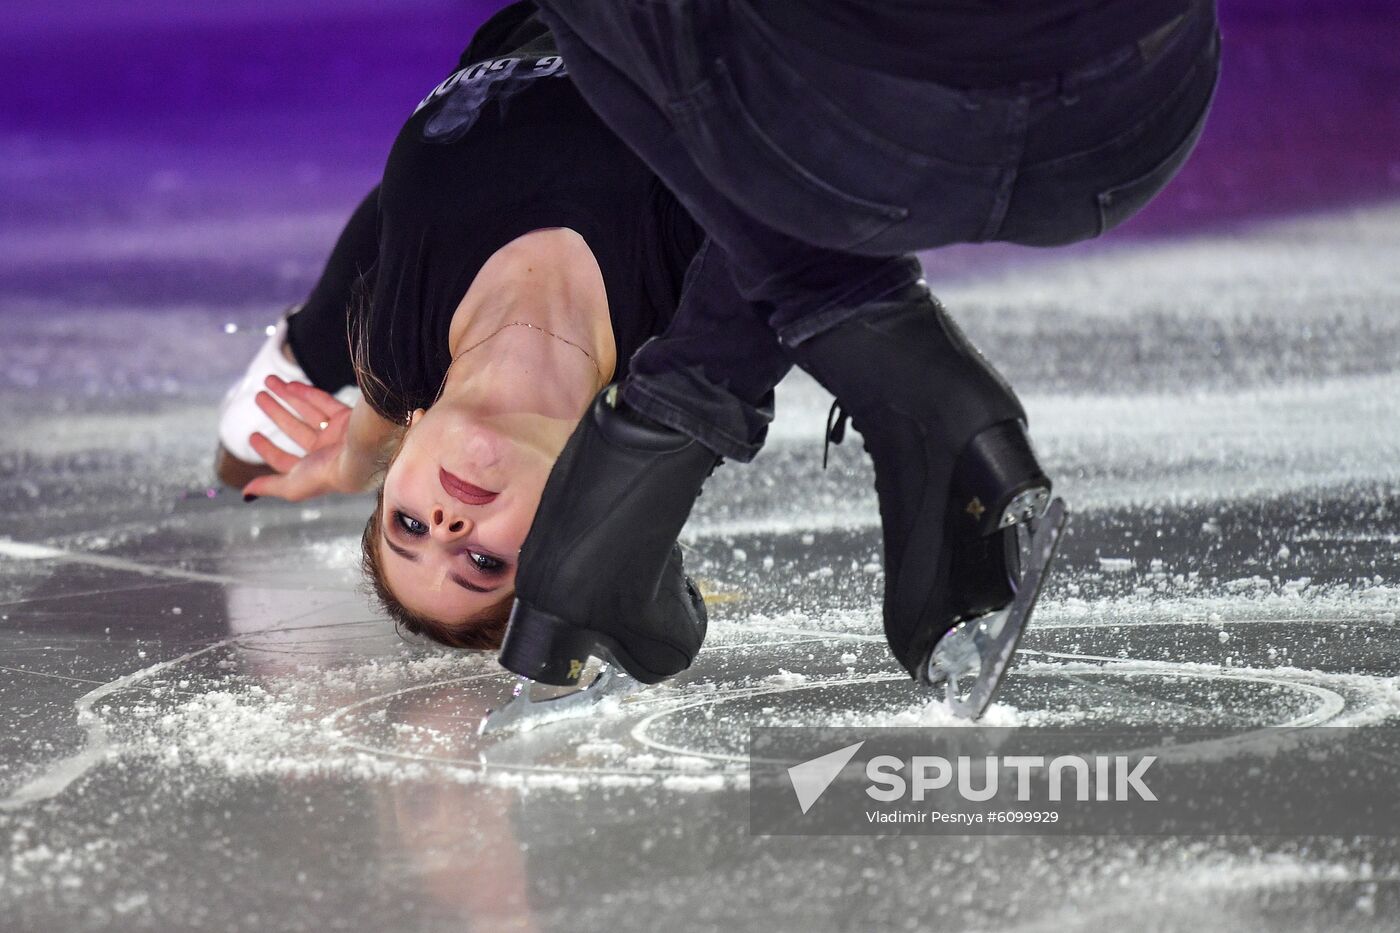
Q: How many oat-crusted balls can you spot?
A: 0